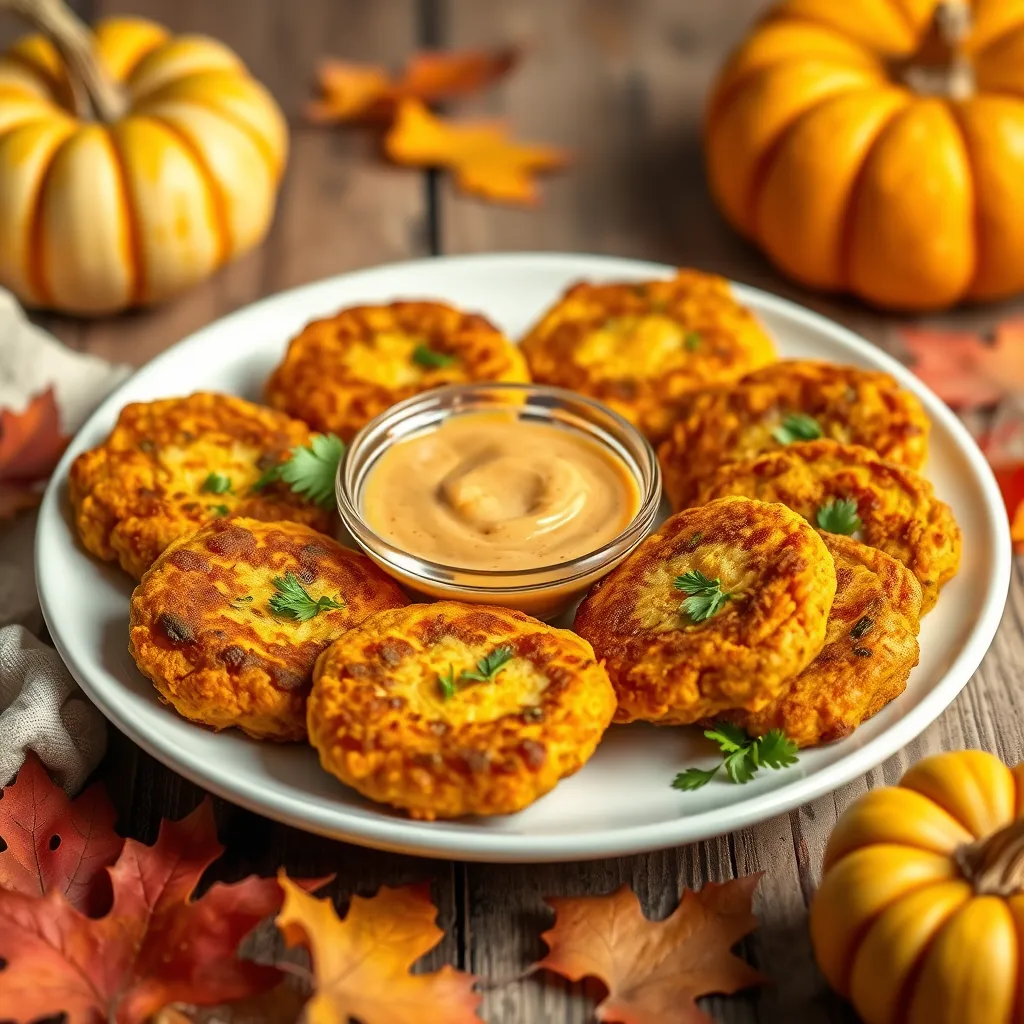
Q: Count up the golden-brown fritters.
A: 9